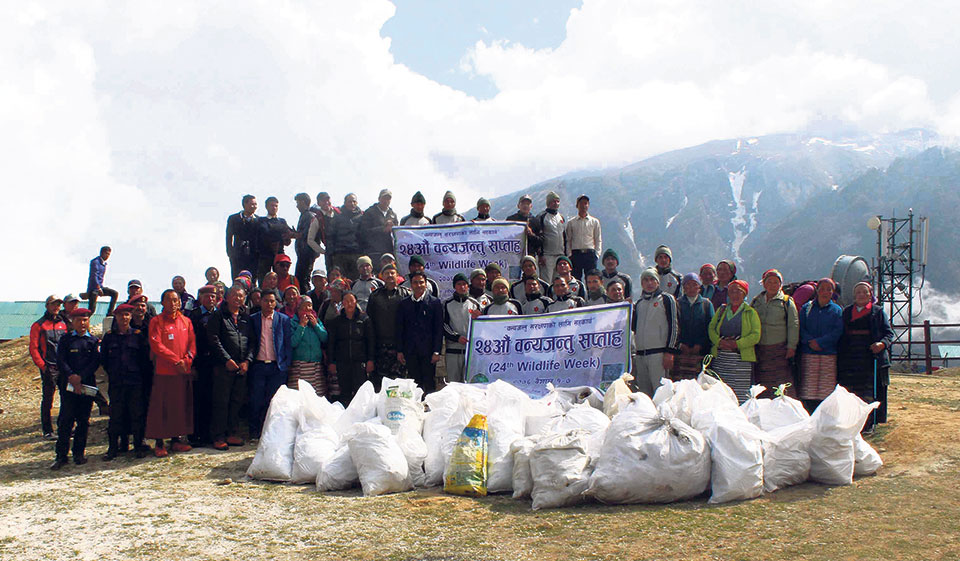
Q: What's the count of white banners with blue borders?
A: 2